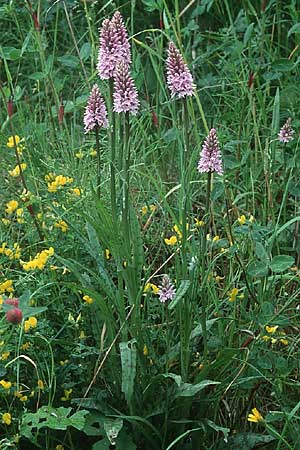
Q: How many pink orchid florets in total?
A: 8